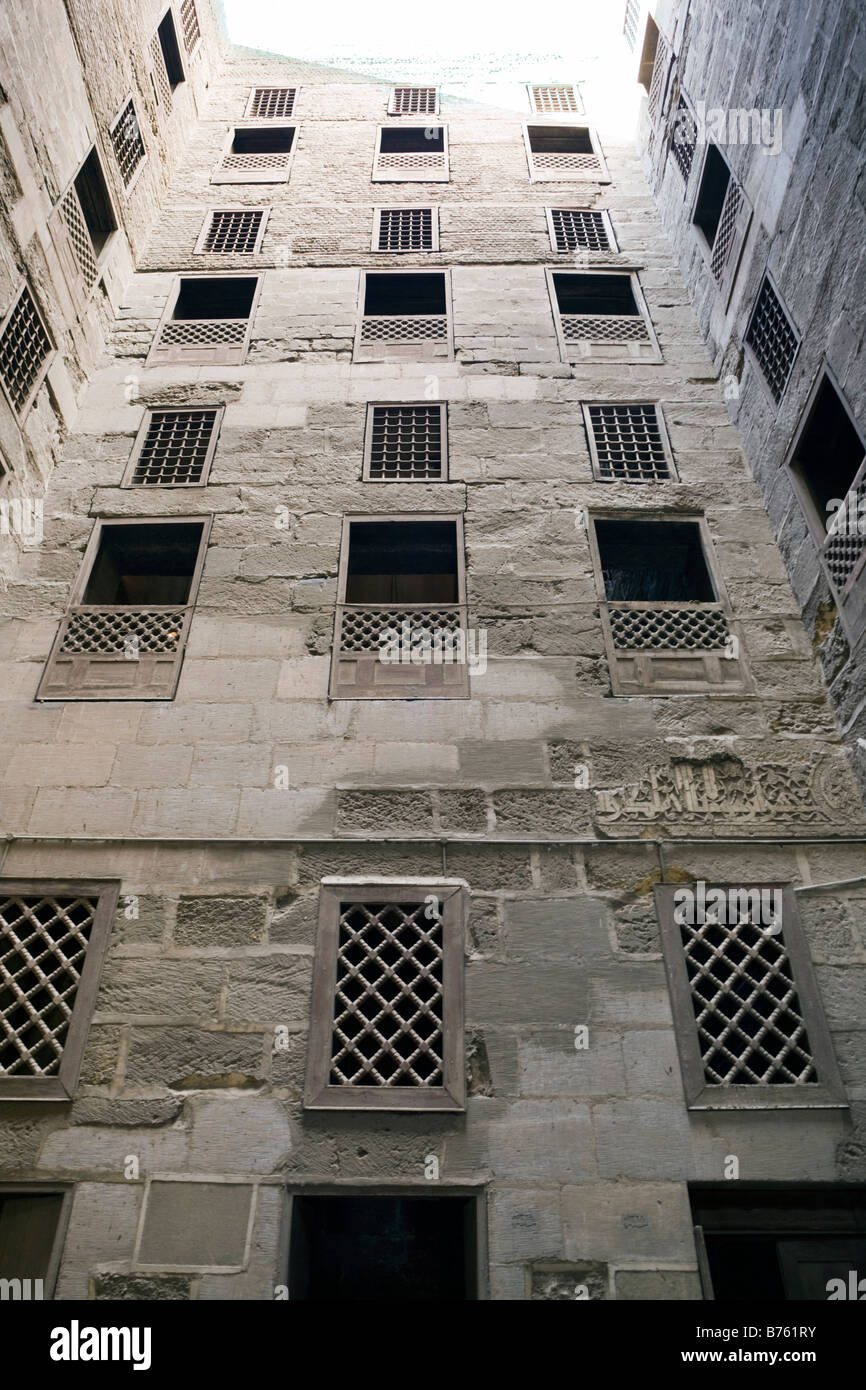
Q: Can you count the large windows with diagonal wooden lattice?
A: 3